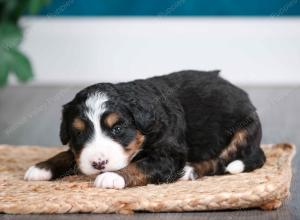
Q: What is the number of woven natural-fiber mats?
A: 1